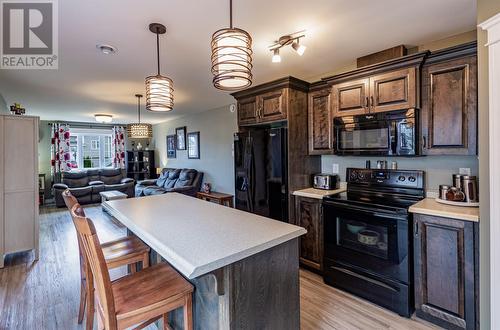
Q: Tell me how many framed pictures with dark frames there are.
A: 3